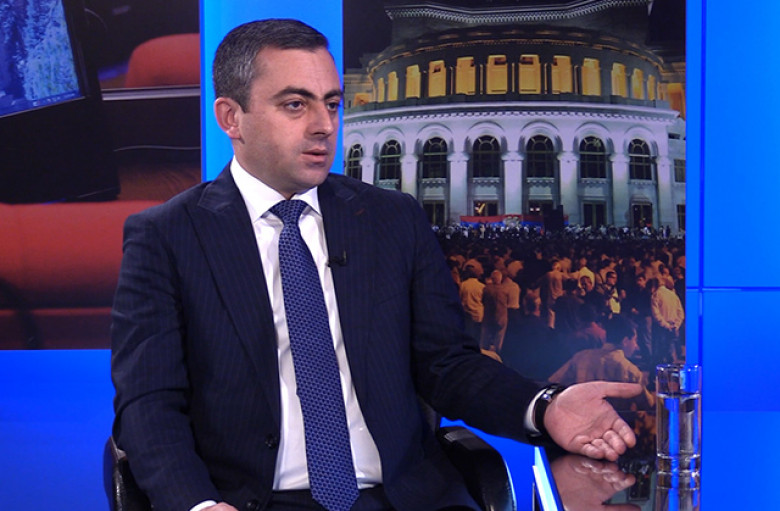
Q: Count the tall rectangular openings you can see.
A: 12